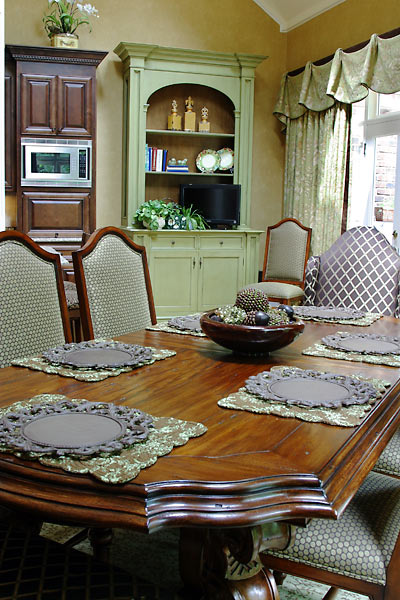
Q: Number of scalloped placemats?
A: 6